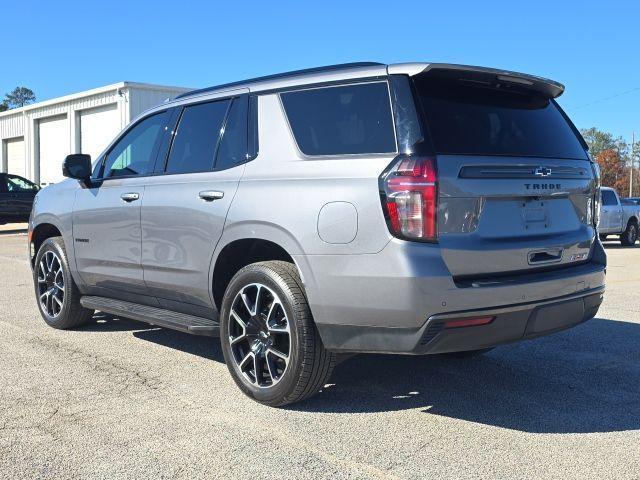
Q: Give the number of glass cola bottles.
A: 0